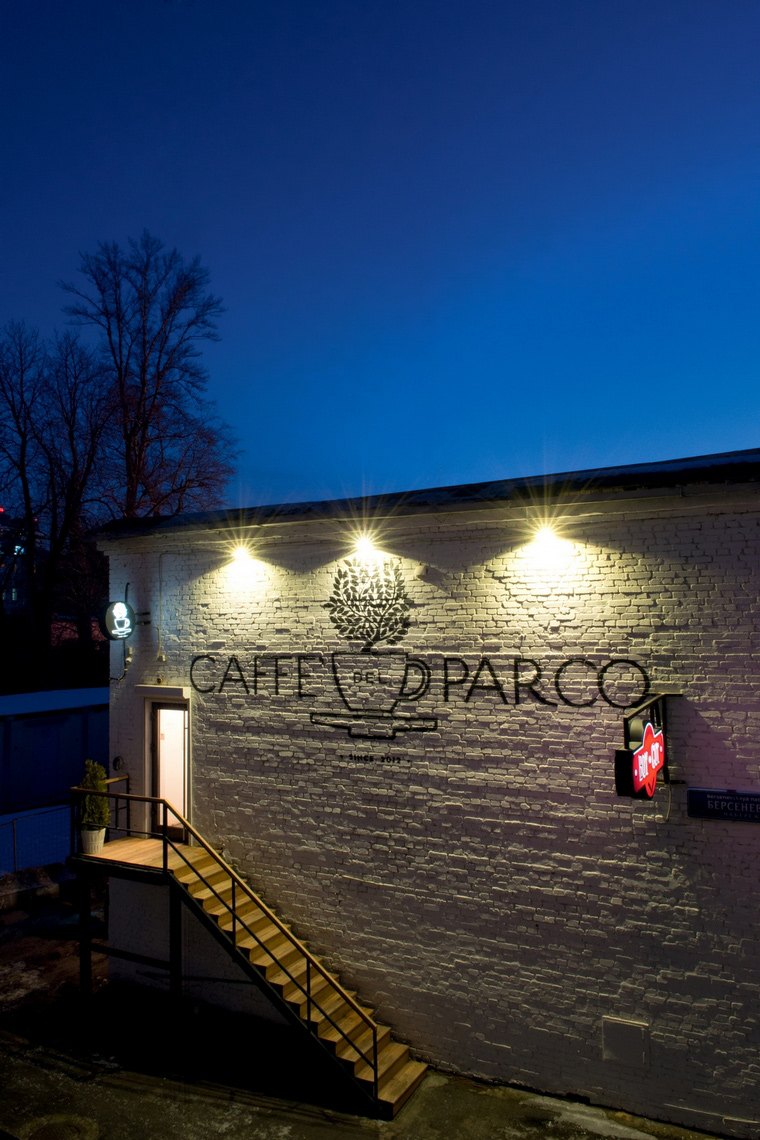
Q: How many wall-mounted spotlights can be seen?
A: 3